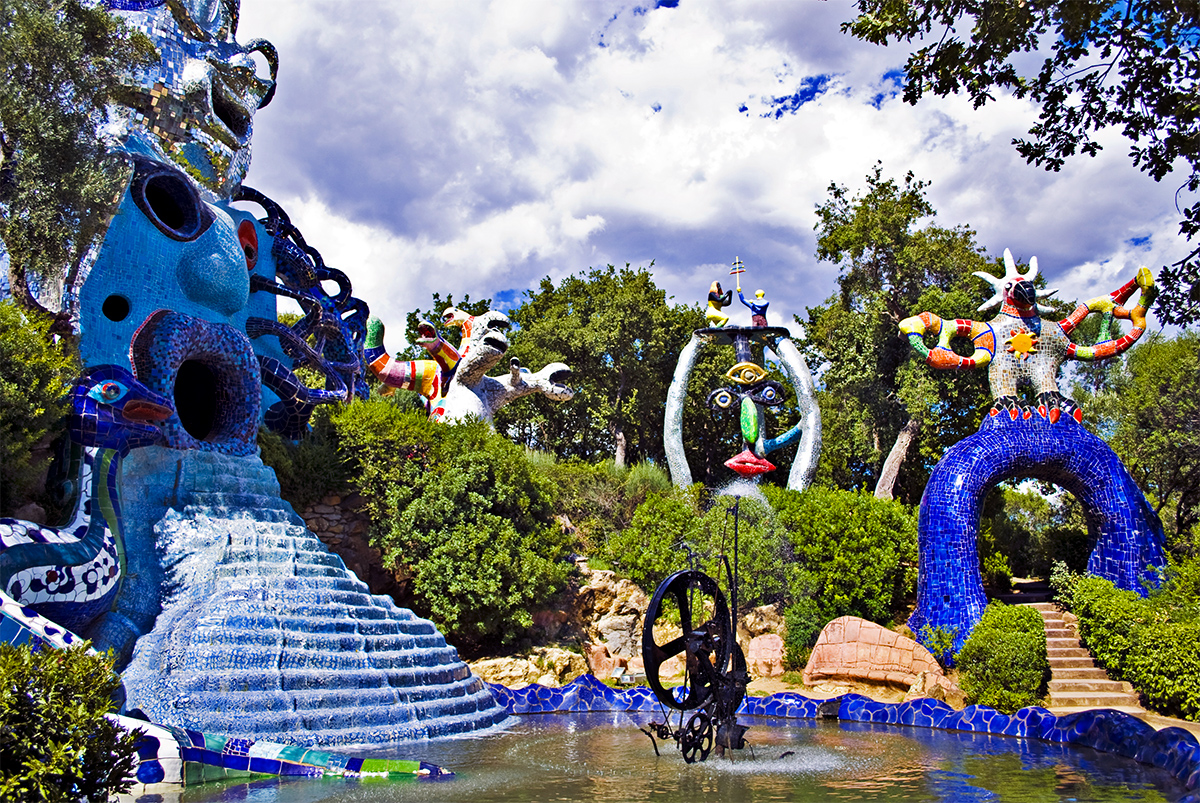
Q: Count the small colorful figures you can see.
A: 2